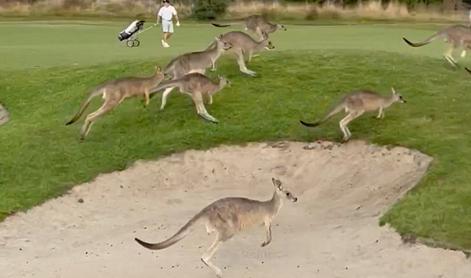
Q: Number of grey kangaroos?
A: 8